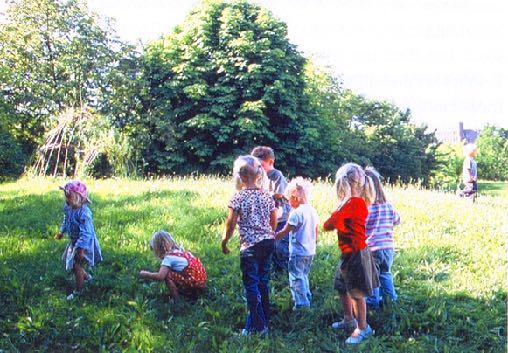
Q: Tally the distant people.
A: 1